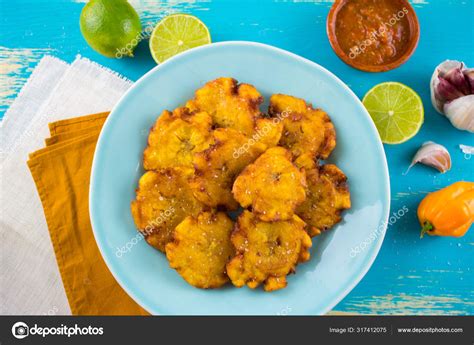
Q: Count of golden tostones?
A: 9